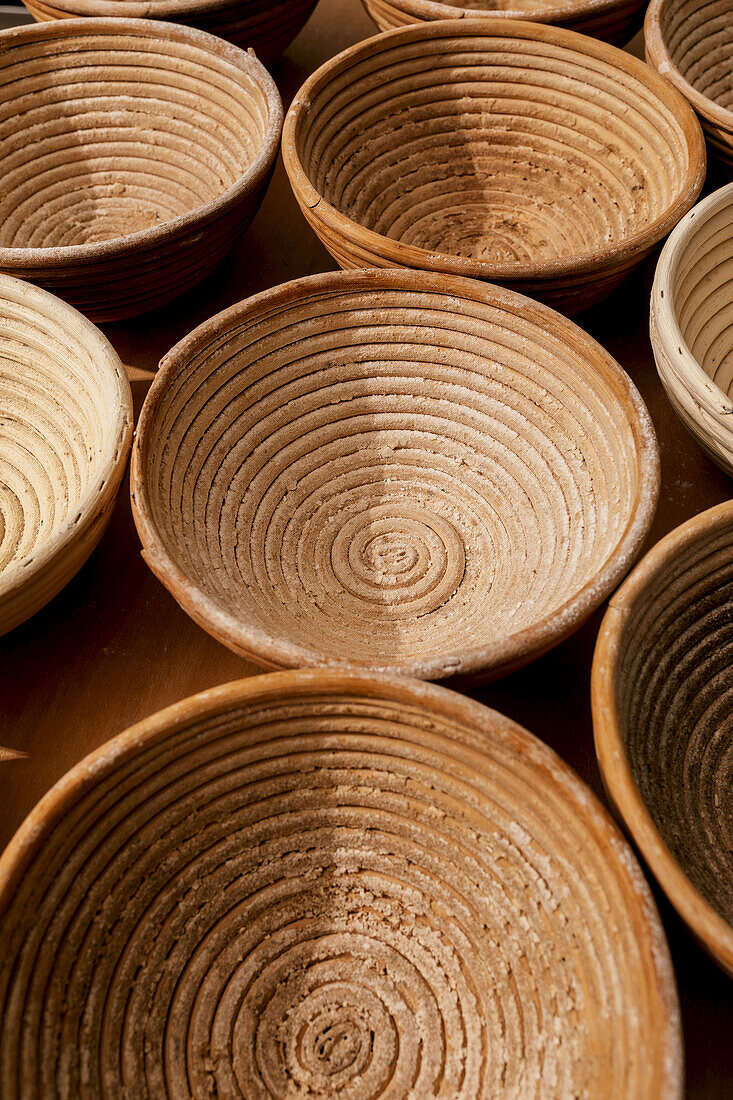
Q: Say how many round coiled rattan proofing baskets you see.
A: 10